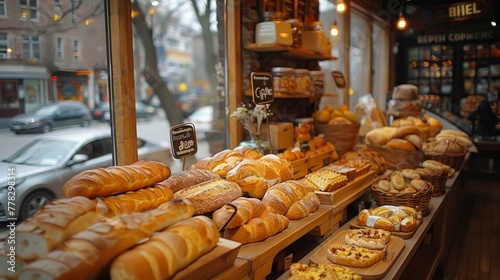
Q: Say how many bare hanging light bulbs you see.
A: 3